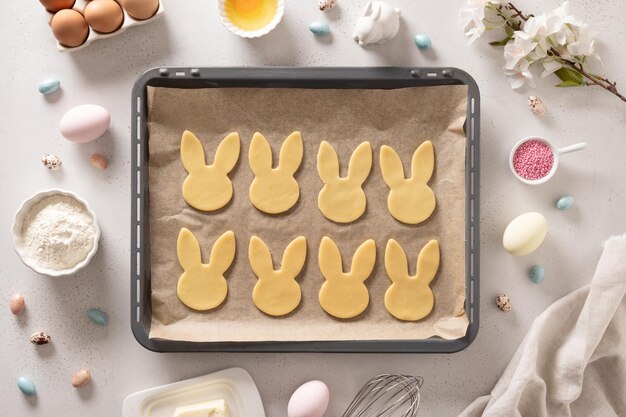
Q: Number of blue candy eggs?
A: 7